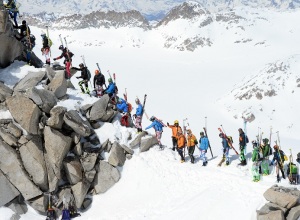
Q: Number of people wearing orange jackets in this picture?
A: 3